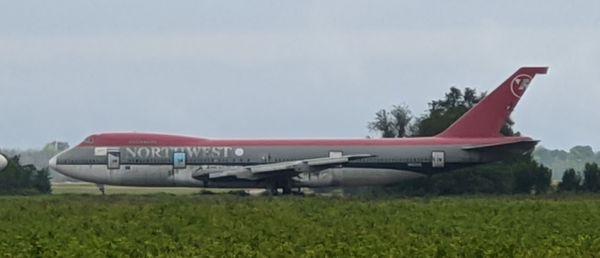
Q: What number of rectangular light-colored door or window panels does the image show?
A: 4